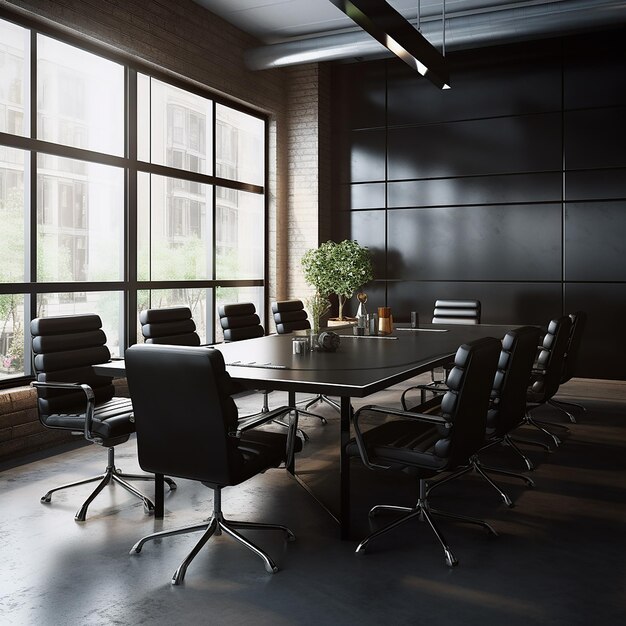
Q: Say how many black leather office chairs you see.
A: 10